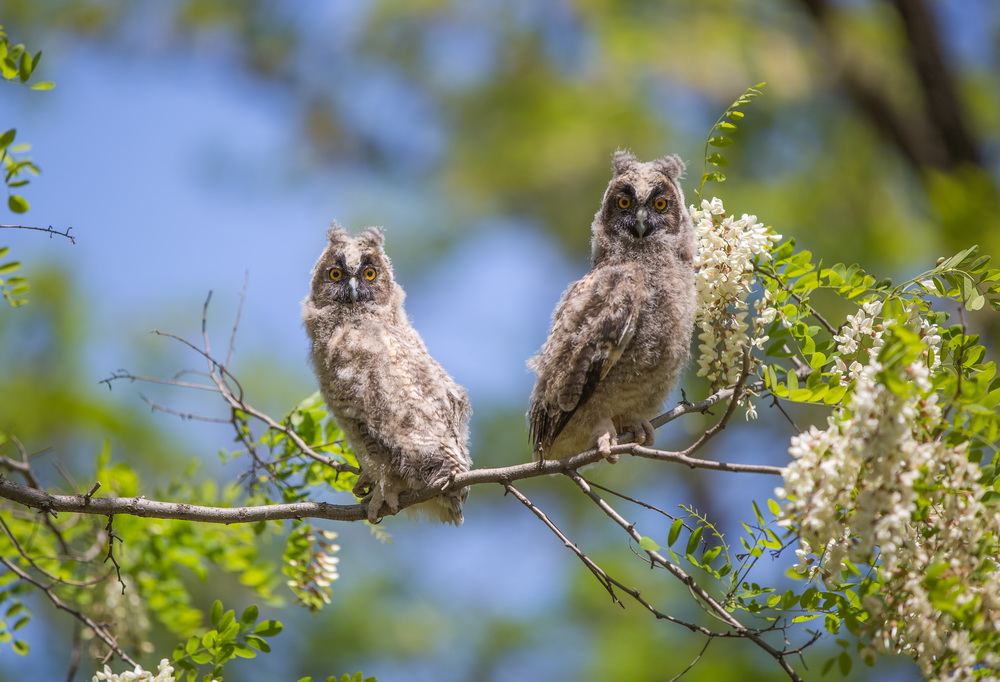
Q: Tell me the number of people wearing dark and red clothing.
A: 0